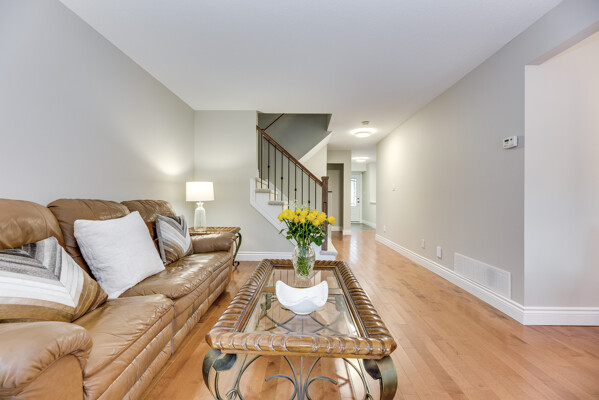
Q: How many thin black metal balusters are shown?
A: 9